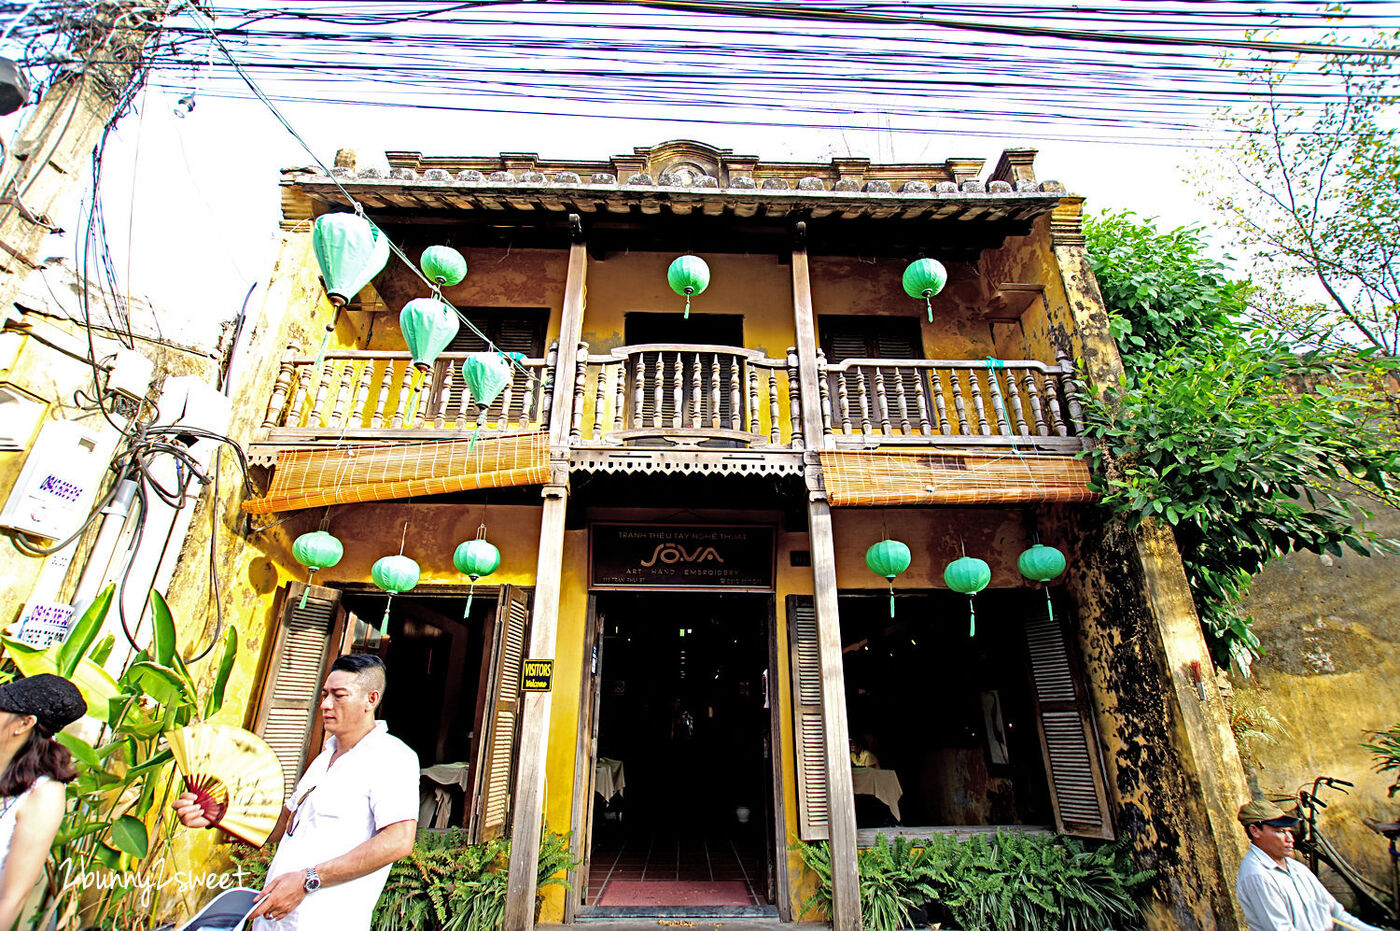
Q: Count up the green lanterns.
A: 12